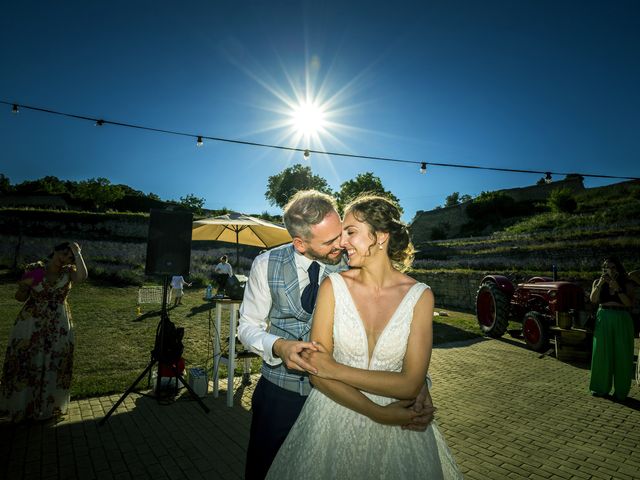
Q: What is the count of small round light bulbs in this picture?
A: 6